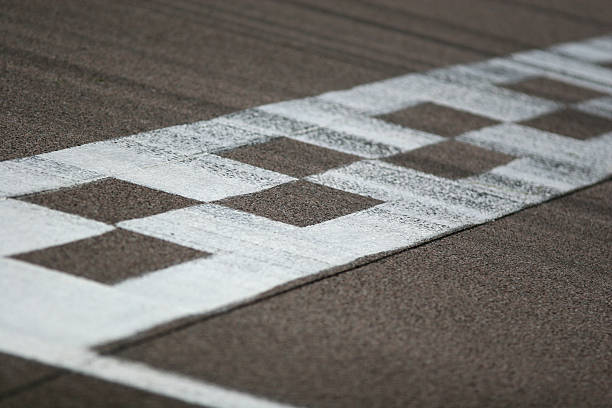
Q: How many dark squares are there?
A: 8